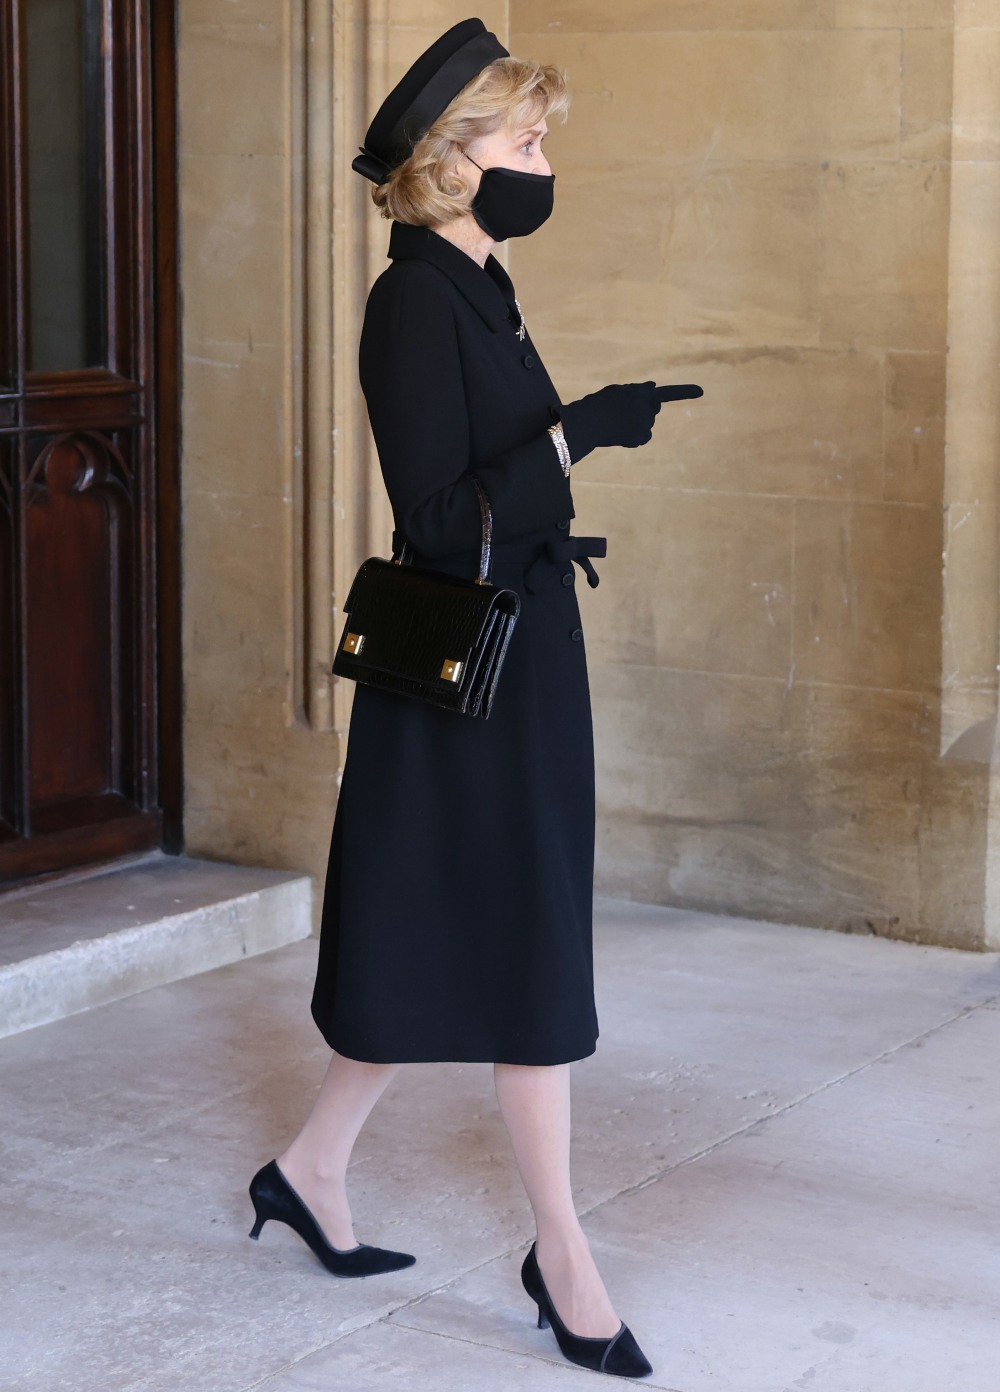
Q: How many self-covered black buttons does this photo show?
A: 4